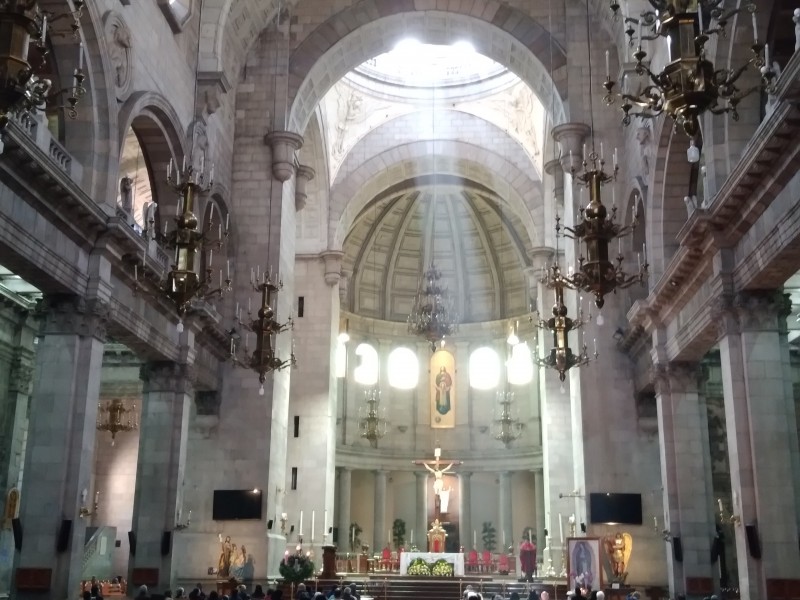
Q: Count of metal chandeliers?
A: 10